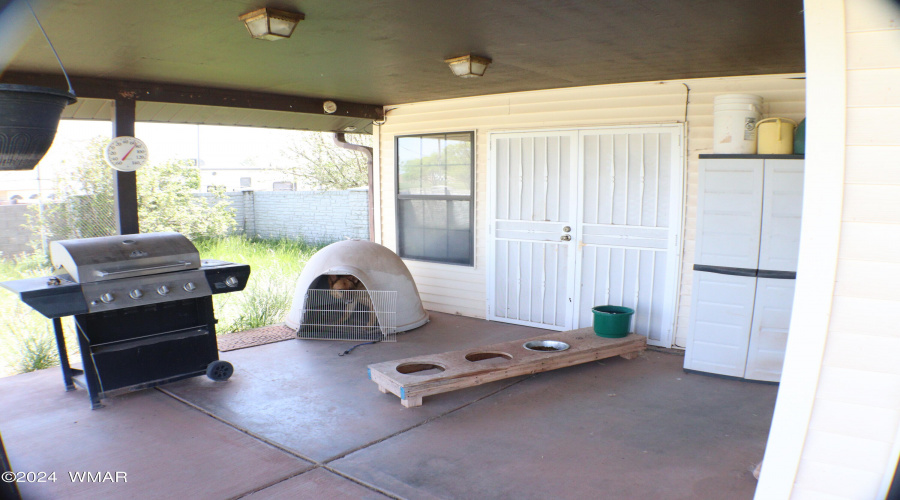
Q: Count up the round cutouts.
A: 3